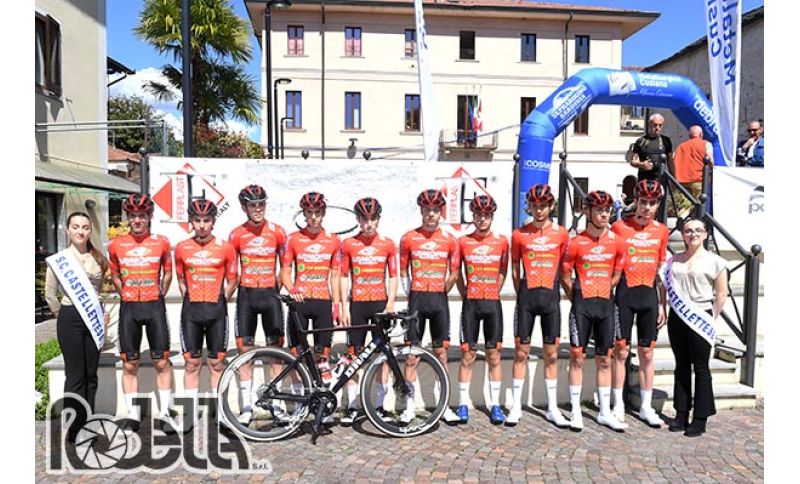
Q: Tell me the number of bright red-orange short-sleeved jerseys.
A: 10